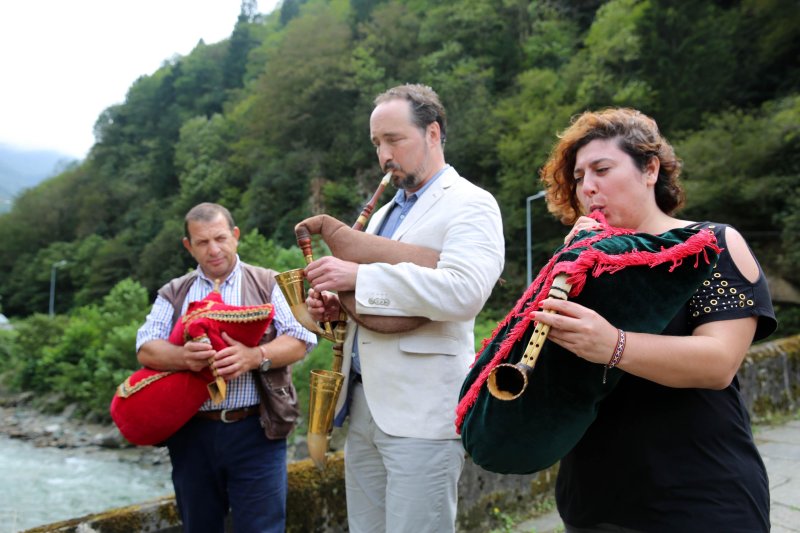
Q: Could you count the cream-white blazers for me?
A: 1